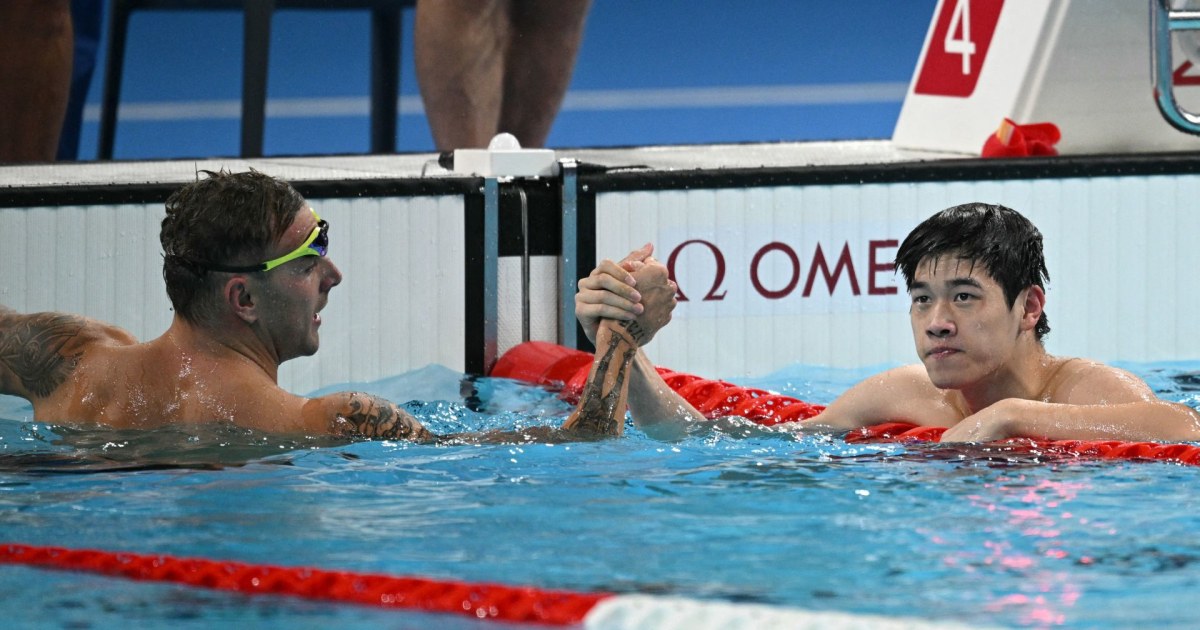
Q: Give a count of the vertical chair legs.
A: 3